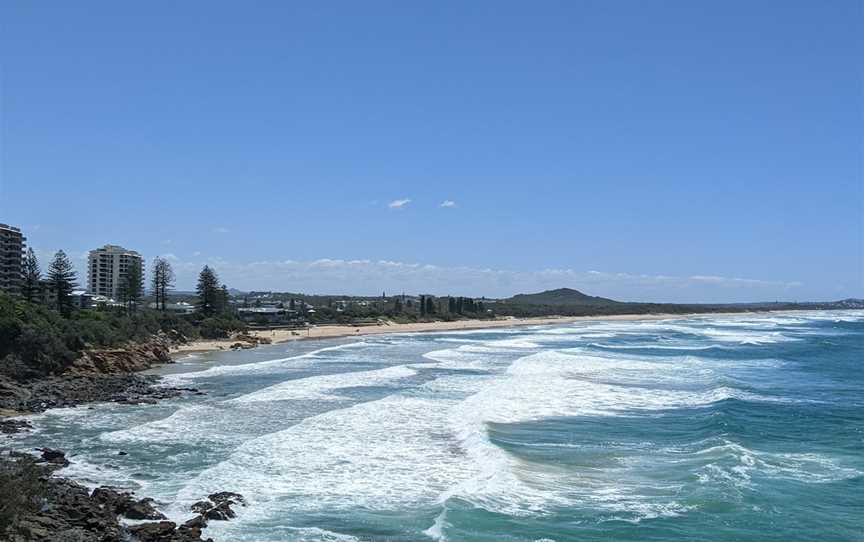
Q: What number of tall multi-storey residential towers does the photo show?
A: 2